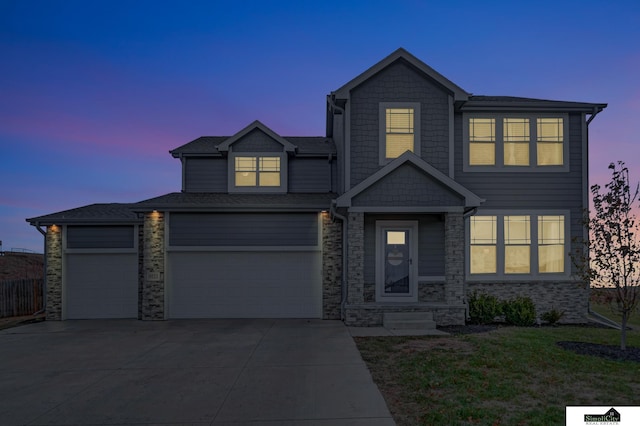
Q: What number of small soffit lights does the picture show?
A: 3